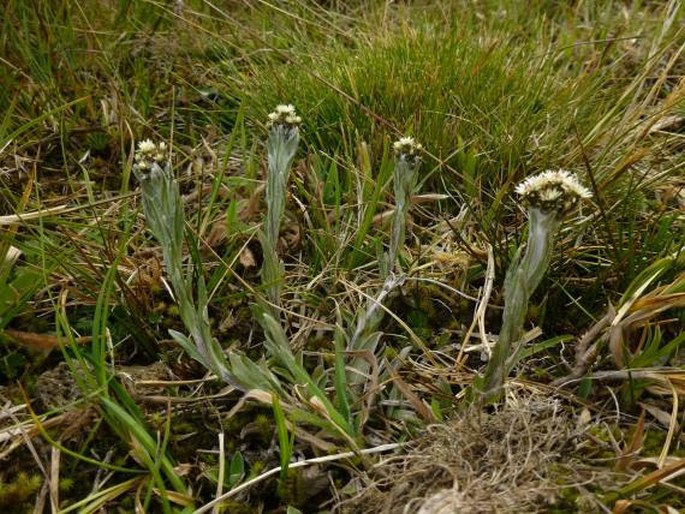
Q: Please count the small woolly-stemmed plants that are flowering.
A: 4